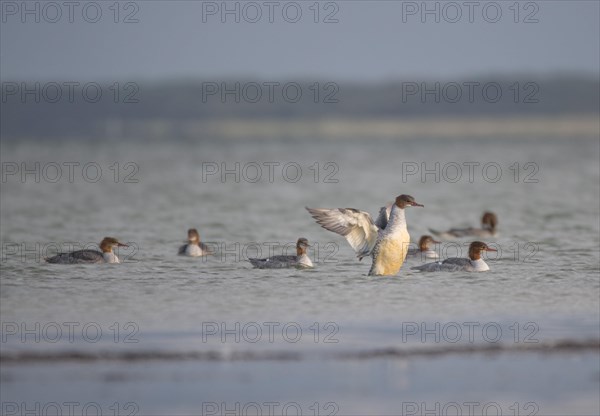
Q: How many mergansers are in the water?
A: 7